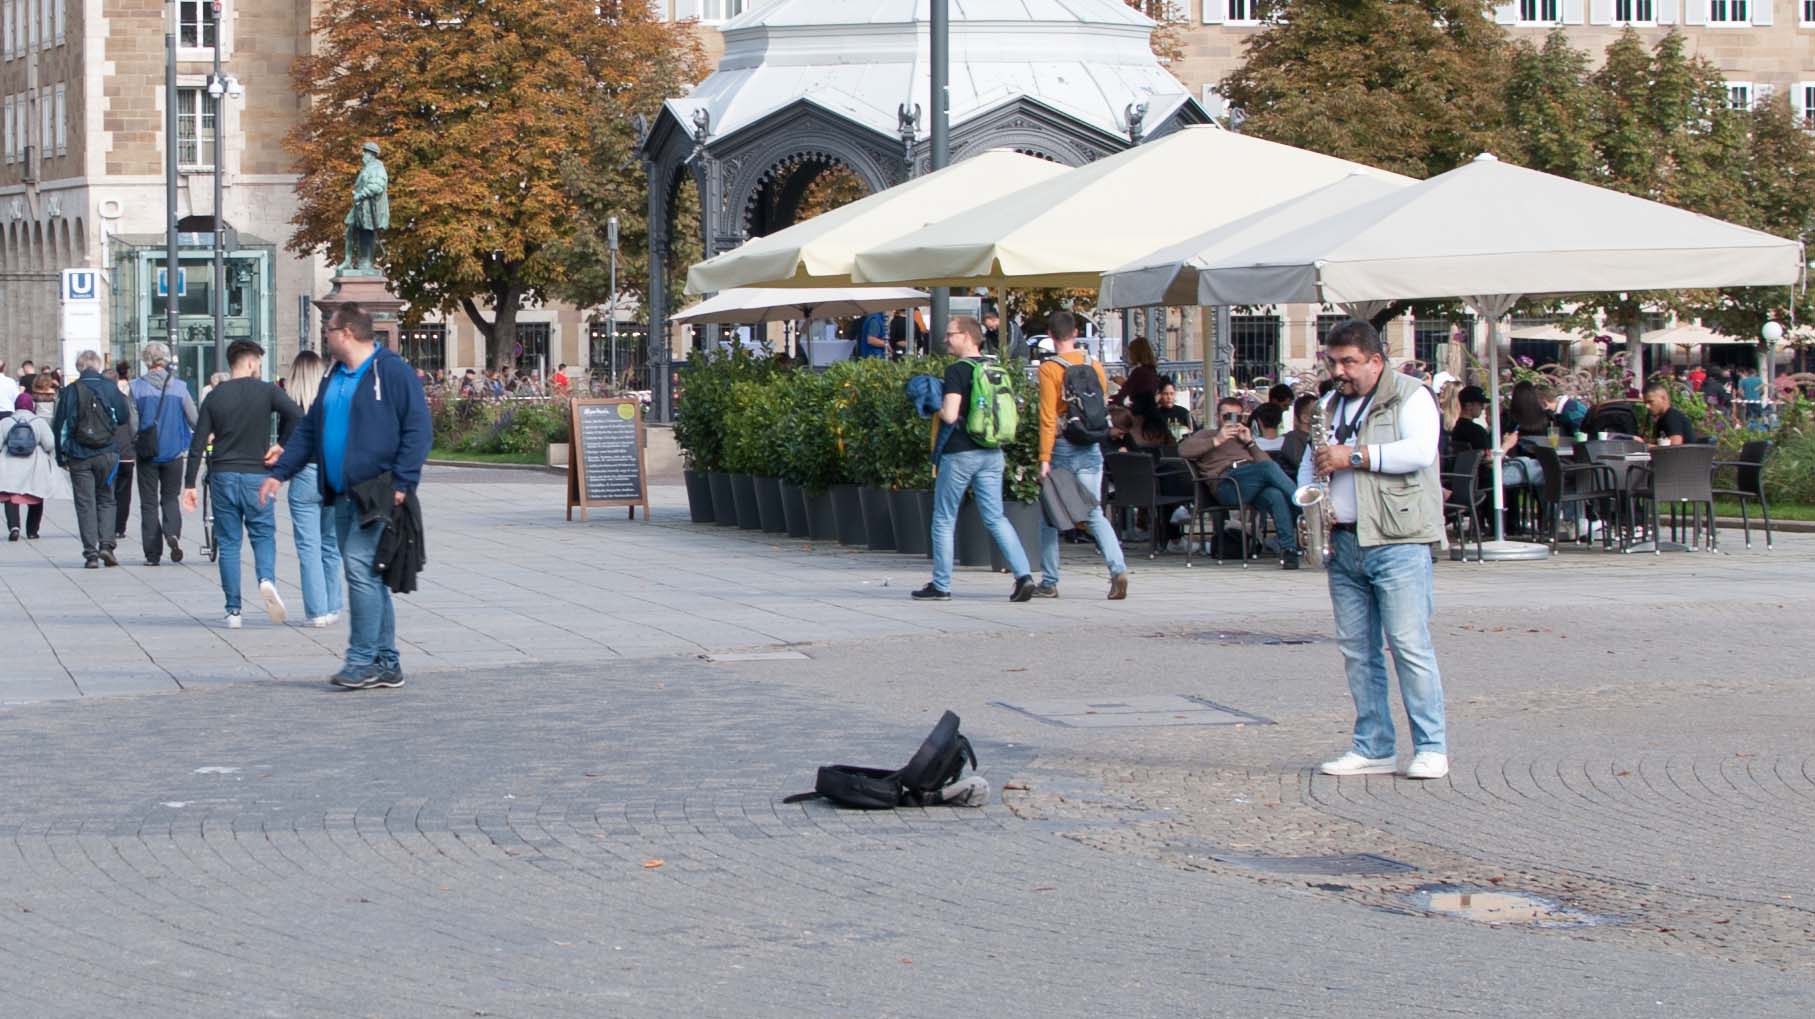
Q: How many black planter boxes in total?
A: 12